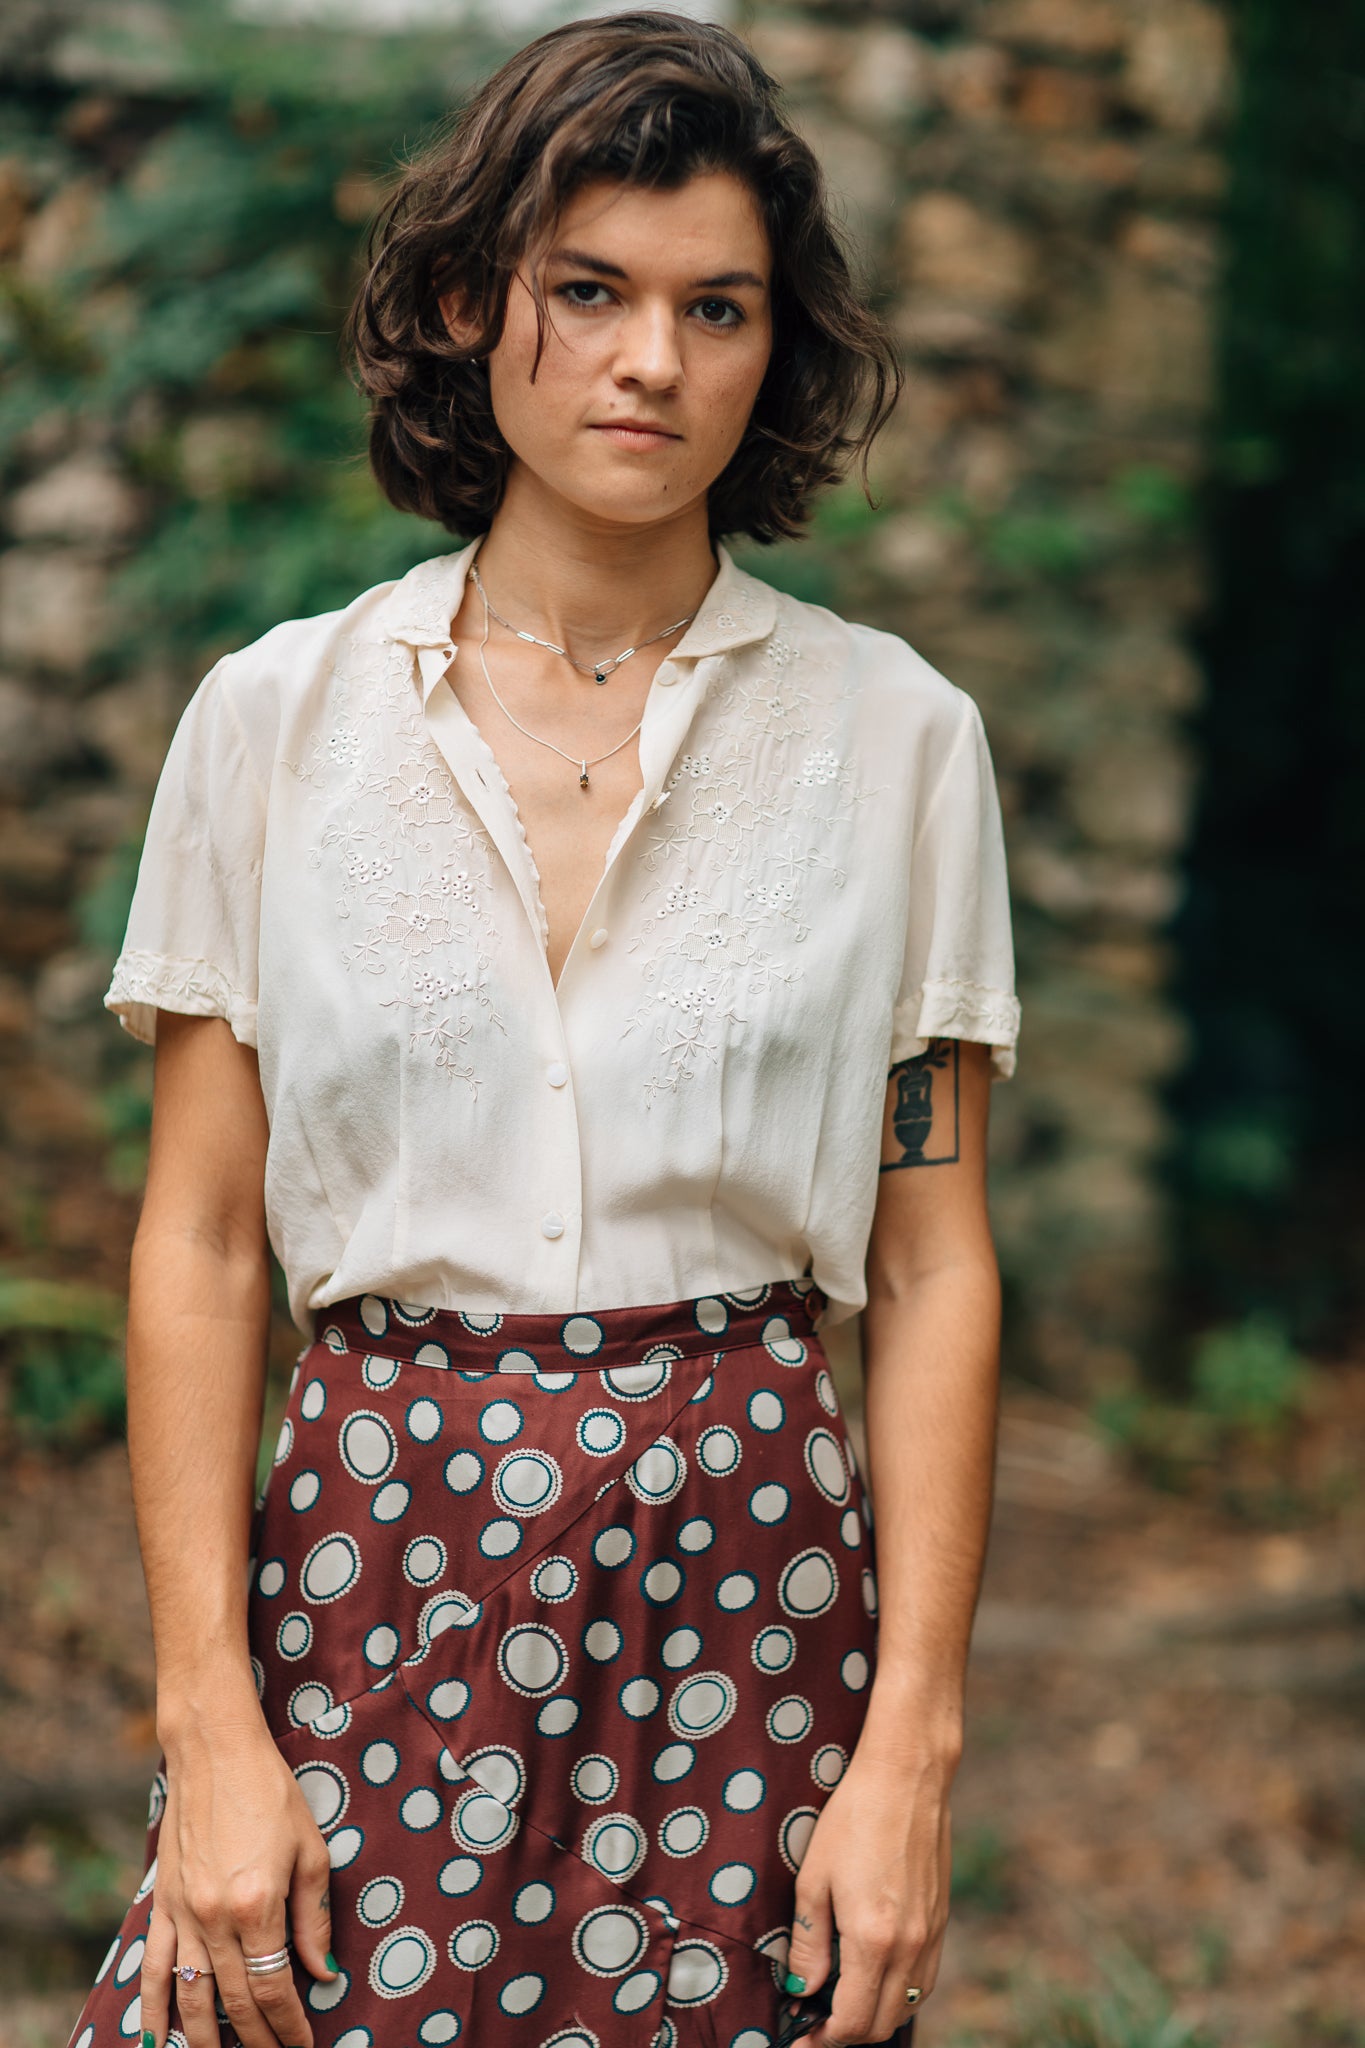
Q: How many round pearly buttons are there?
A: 5